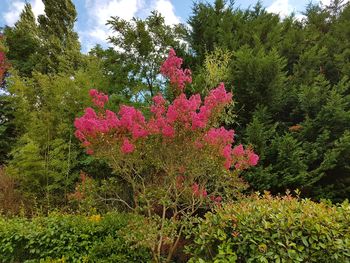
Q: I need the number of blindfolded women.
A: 0